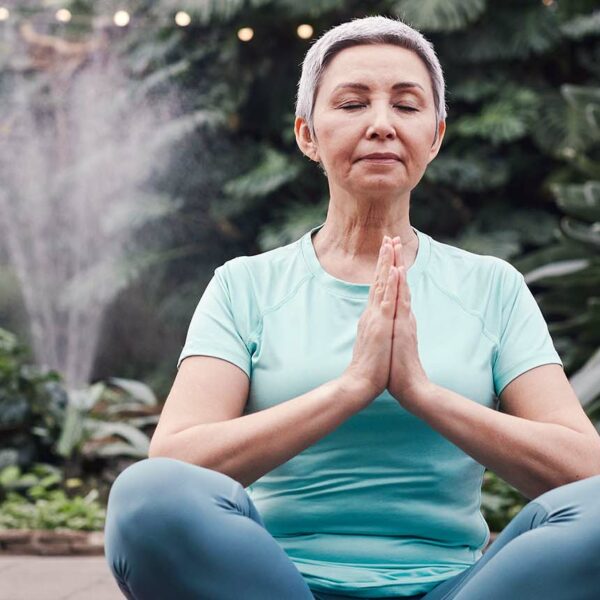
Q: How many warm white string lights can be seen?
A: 6